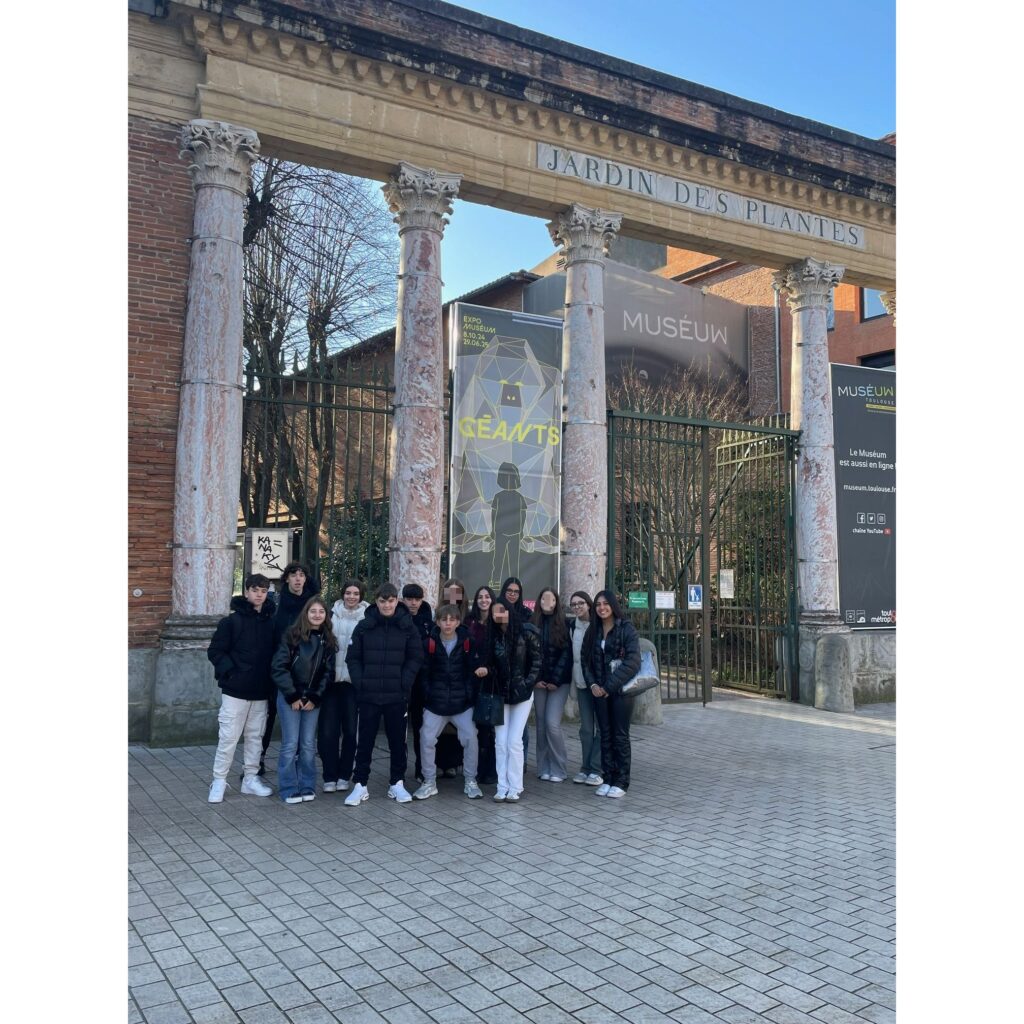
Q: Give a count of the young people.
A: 14